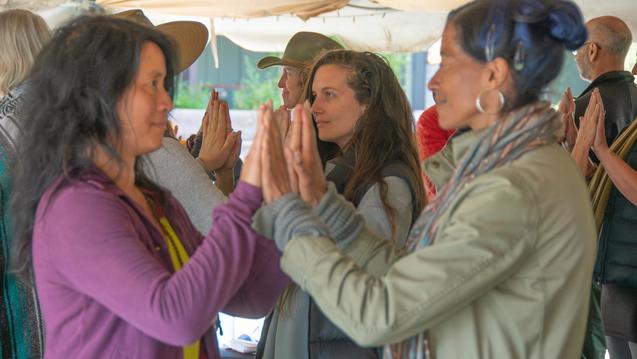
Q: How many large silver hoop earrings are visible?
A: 1